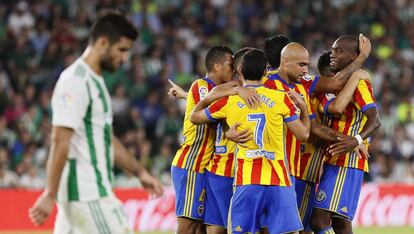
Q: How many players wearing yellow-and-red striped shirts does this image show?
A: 7